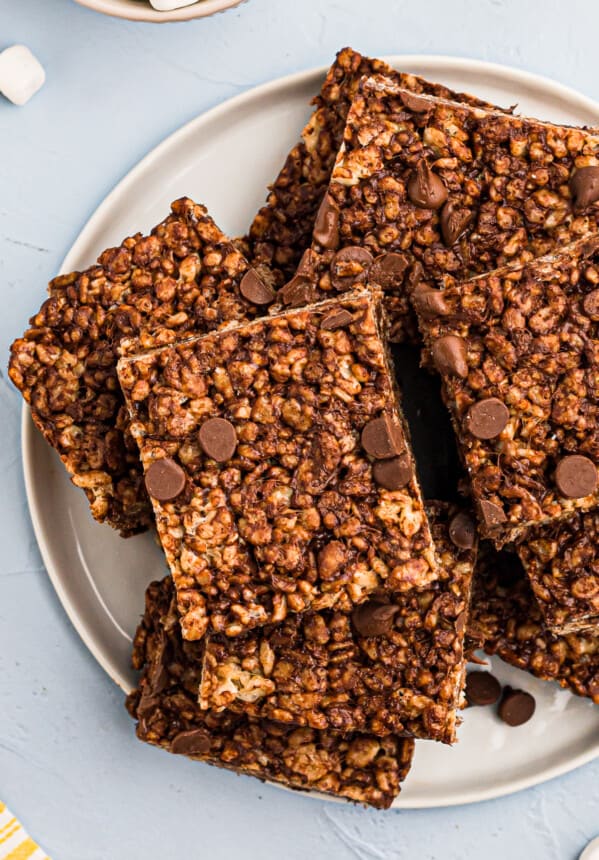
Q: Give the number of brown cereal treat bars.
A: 9